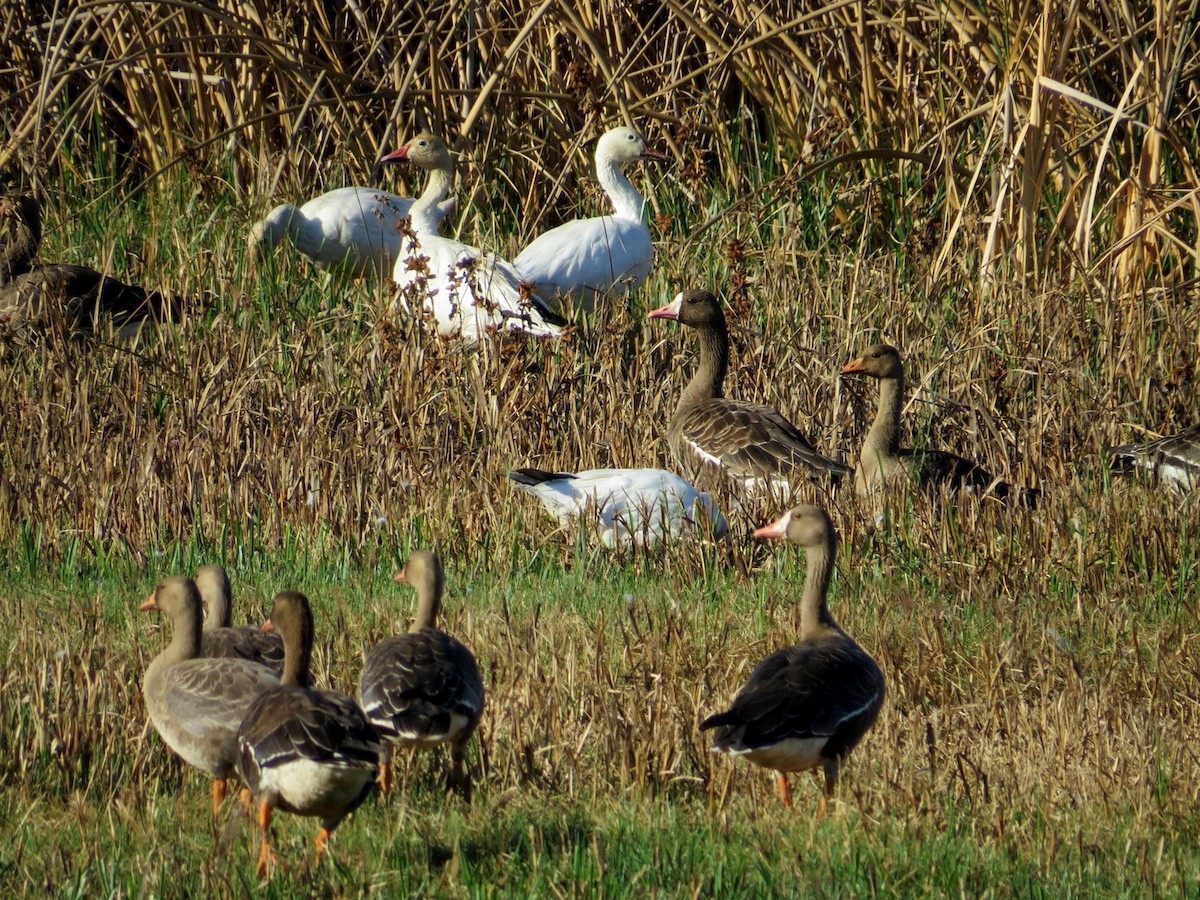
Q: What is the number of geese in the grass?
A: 13